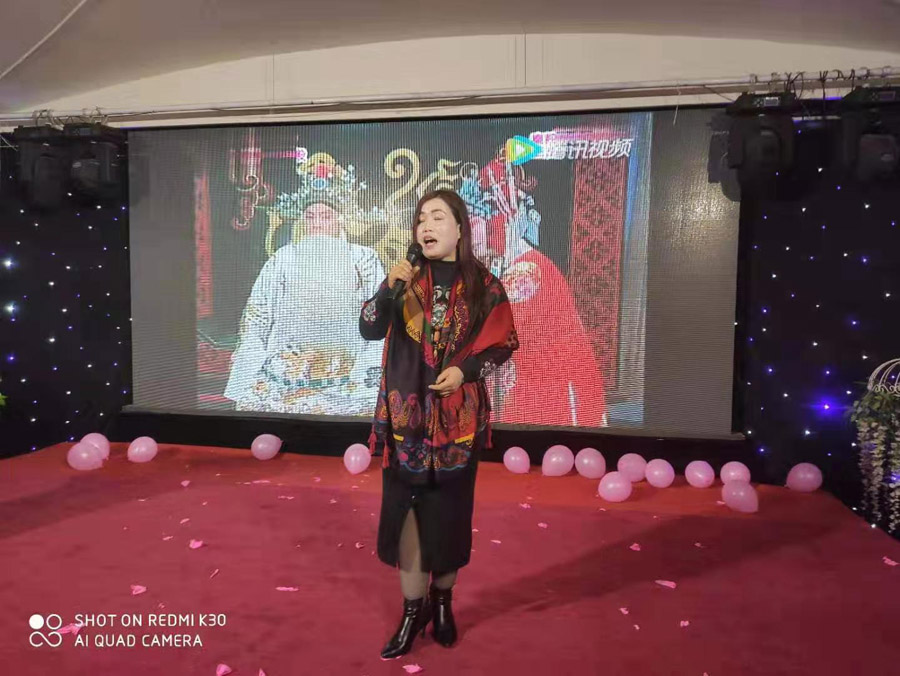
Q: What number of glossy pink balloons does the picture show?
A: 15